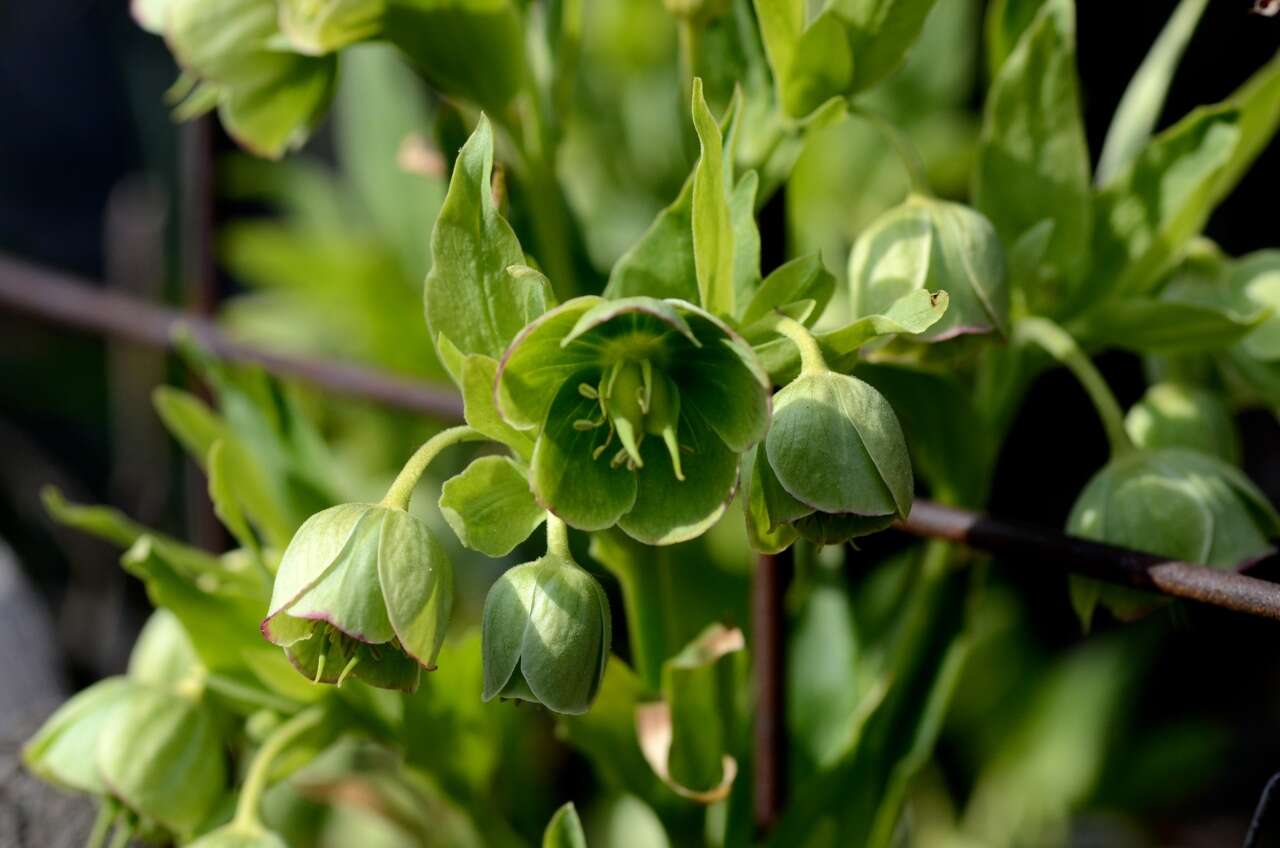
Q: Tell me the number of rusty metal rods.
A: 3